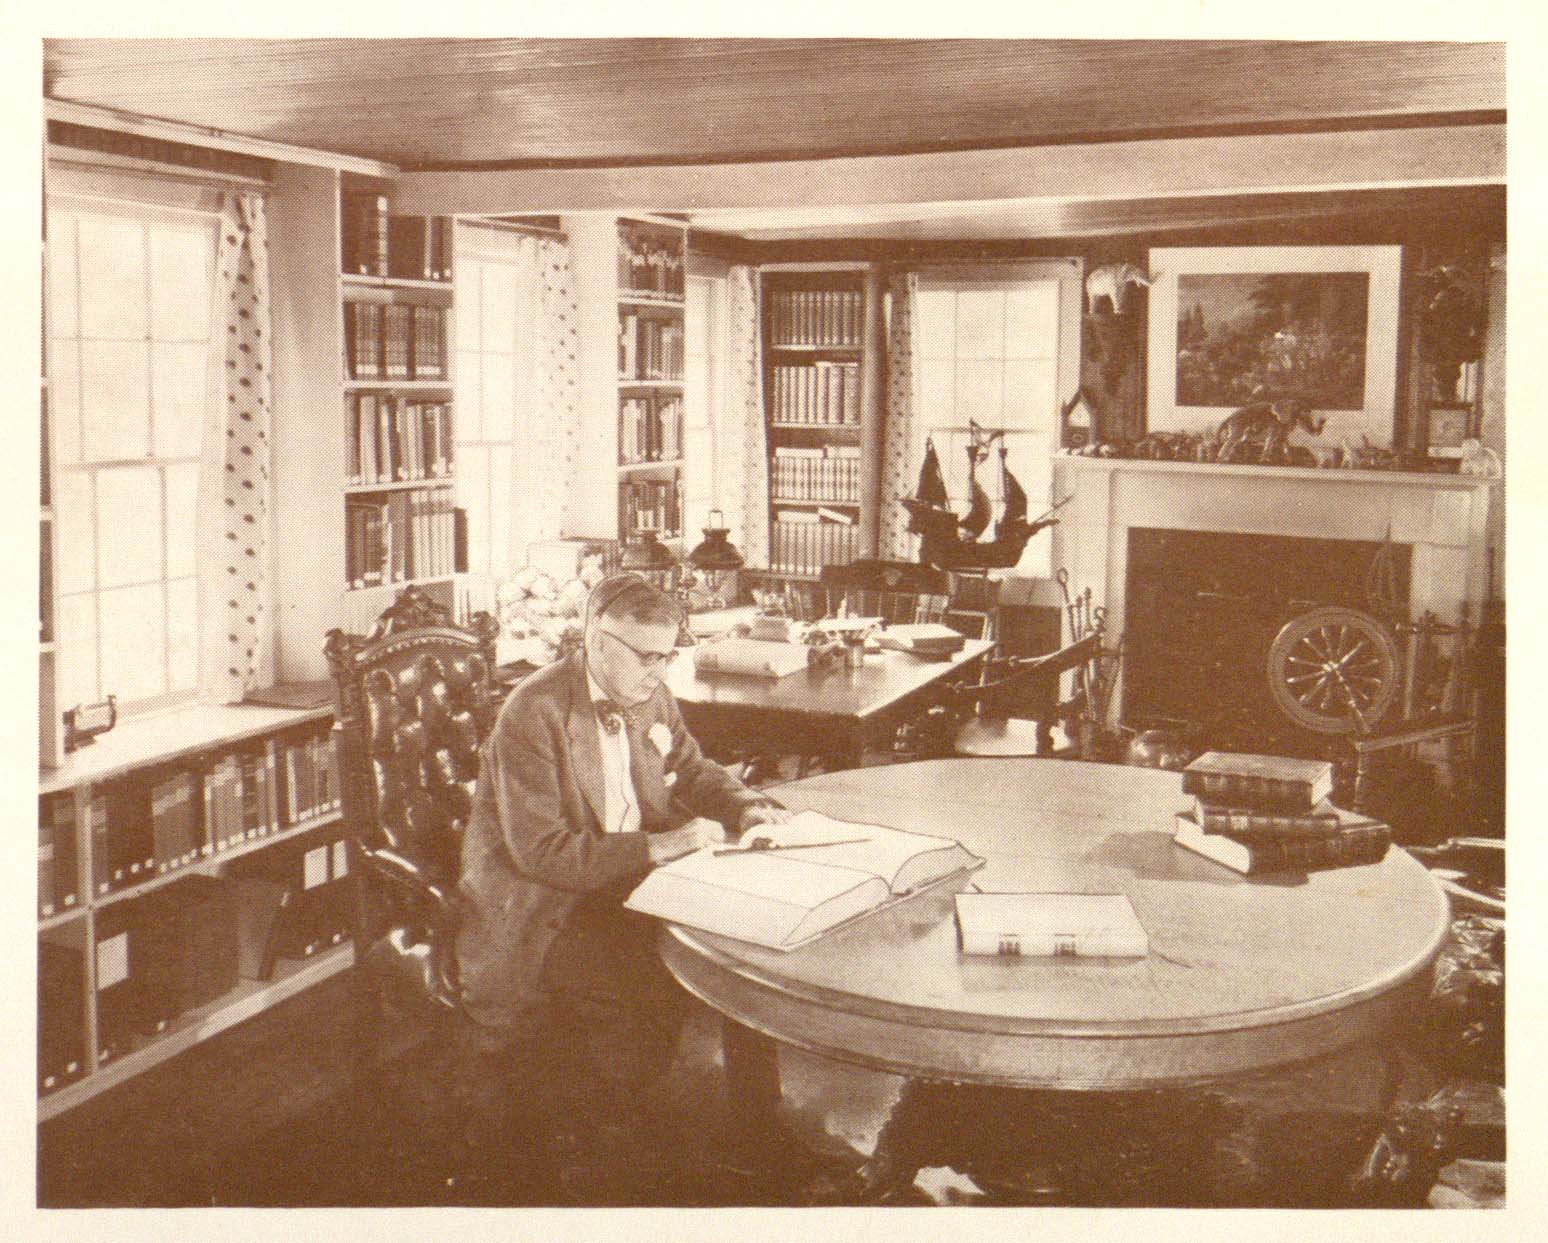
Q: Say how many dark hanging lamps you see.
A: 2